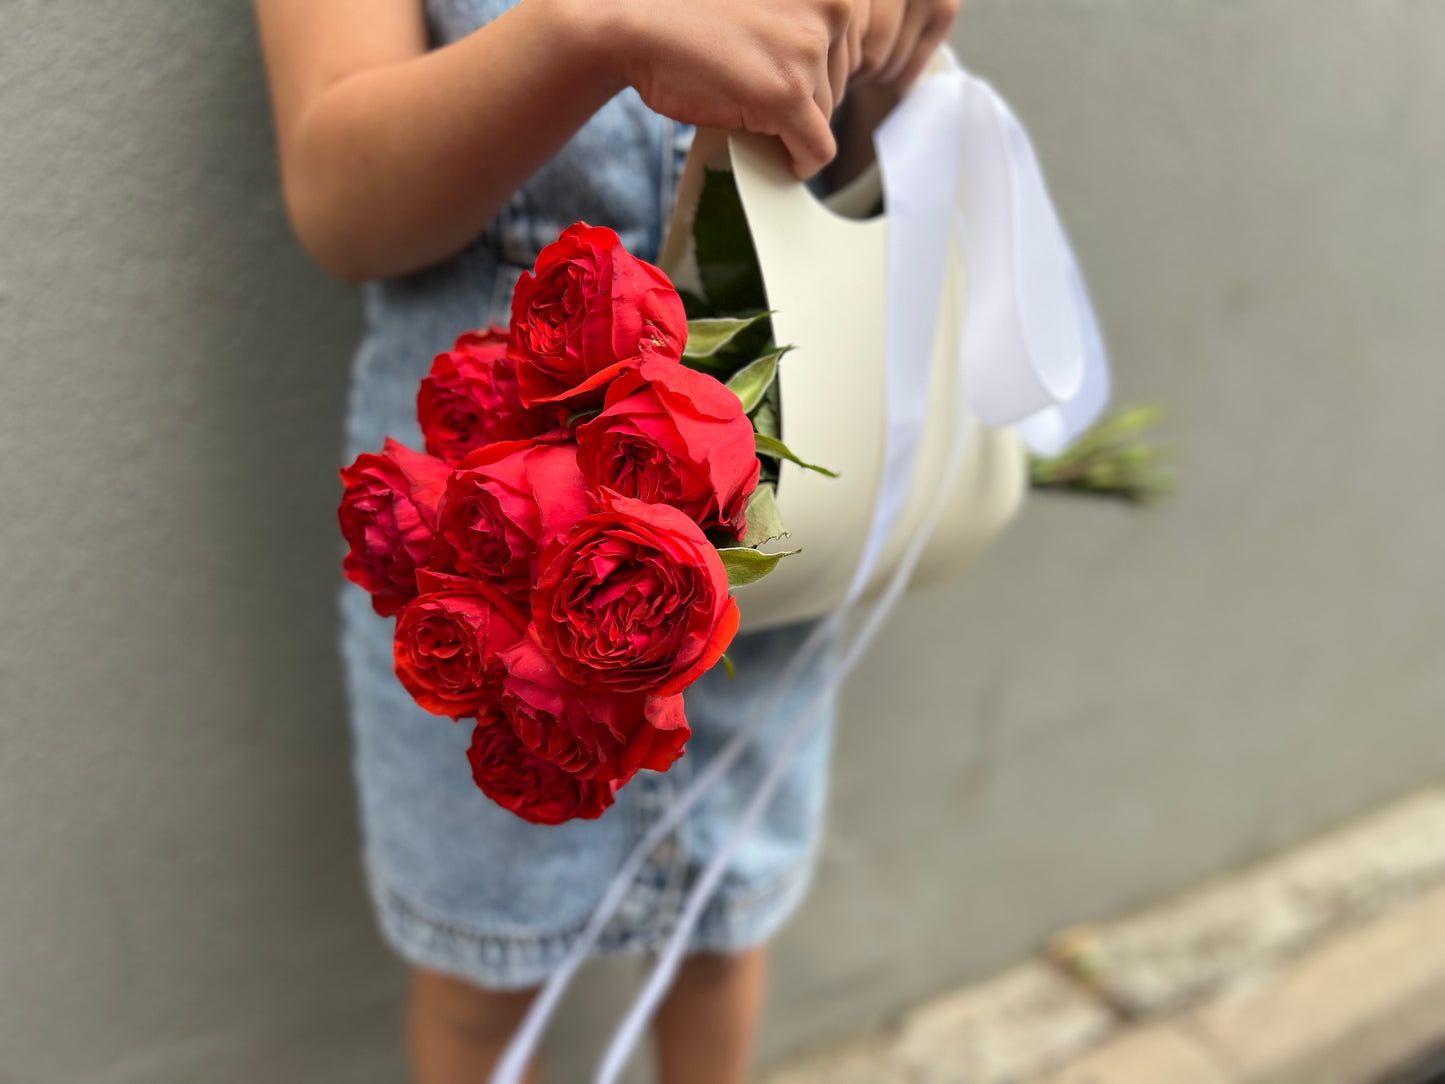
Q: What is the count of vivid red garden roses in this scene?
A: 9